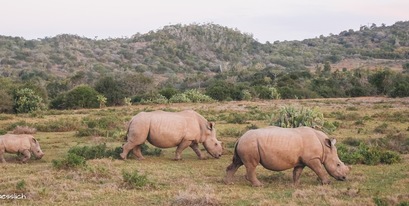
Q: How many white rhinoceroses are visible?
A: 3